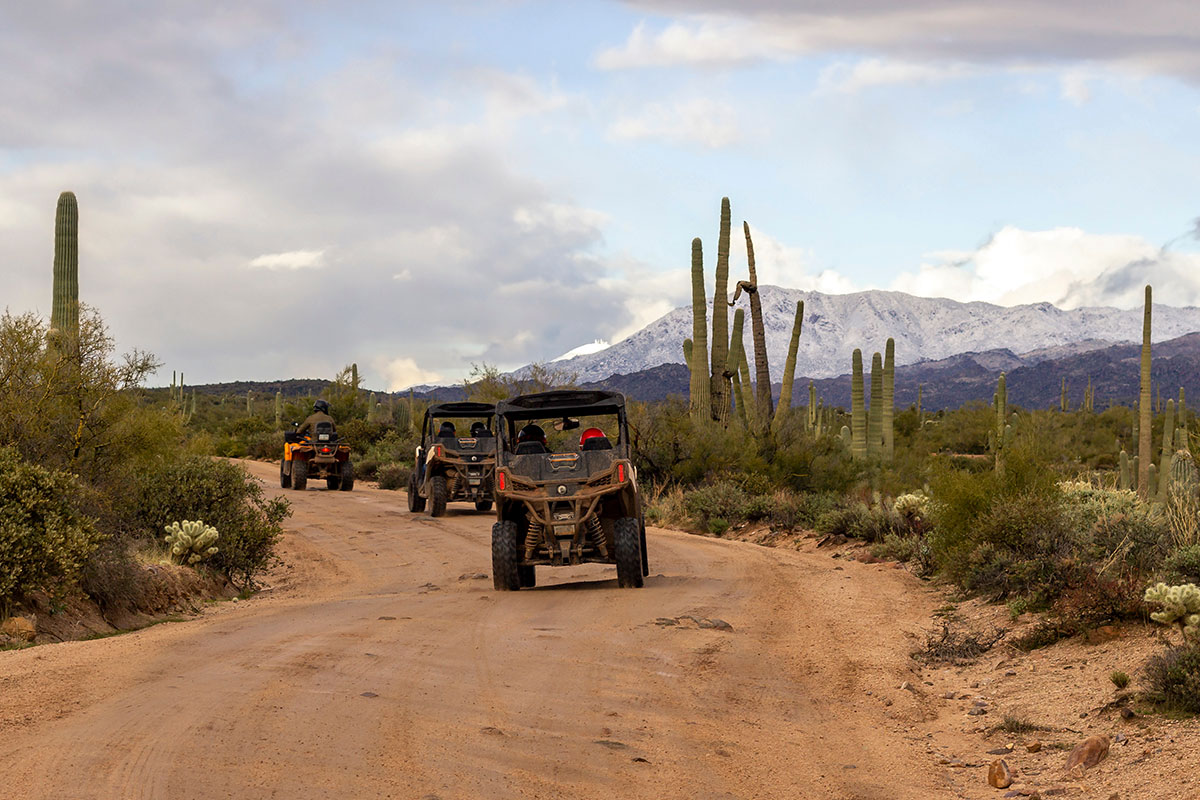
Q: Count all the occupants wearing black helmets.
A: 4